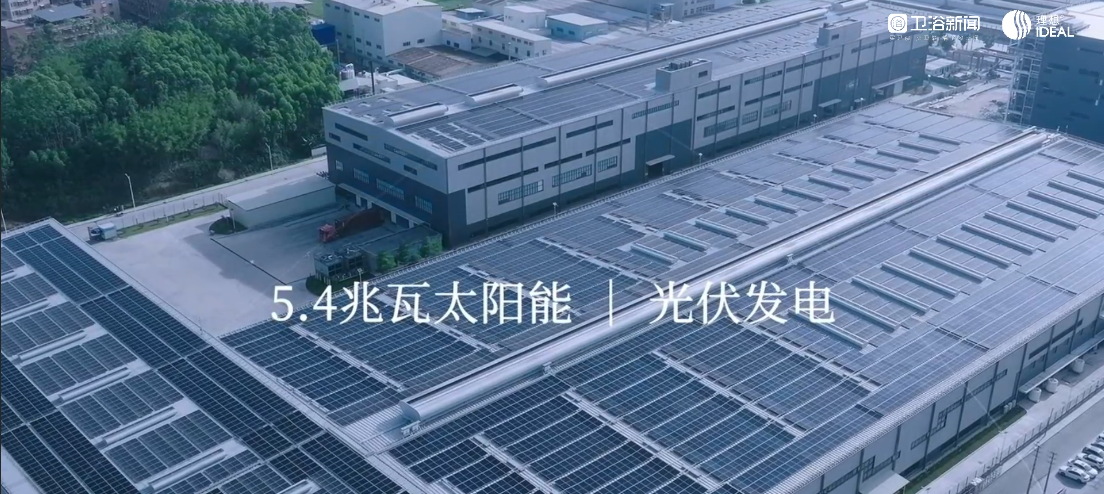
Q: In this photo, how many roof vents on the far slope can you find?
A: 12